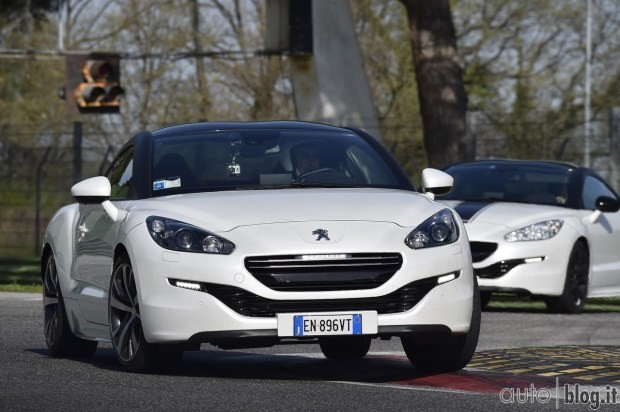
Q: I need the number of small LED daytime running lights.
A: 3